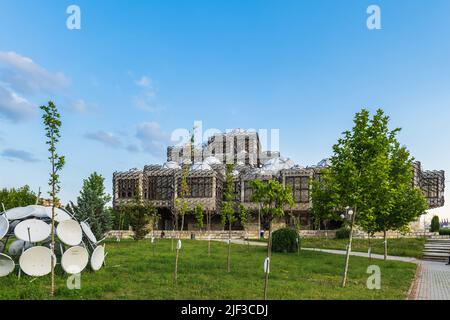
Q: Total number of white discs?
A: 11